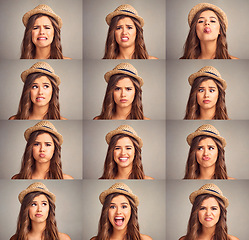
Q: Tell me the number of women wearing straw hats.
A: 12